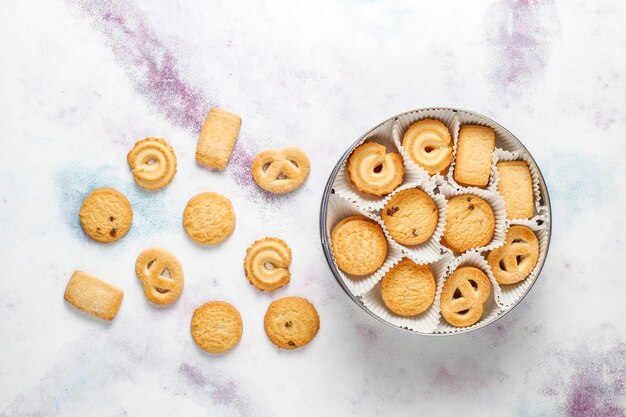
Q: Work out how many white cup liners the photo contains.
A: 10